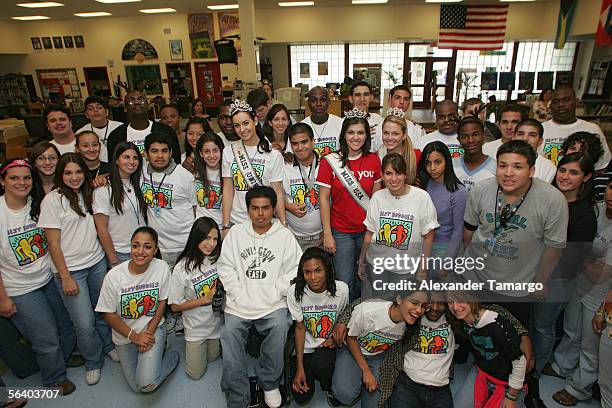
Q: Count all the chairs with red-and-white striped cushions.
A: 0